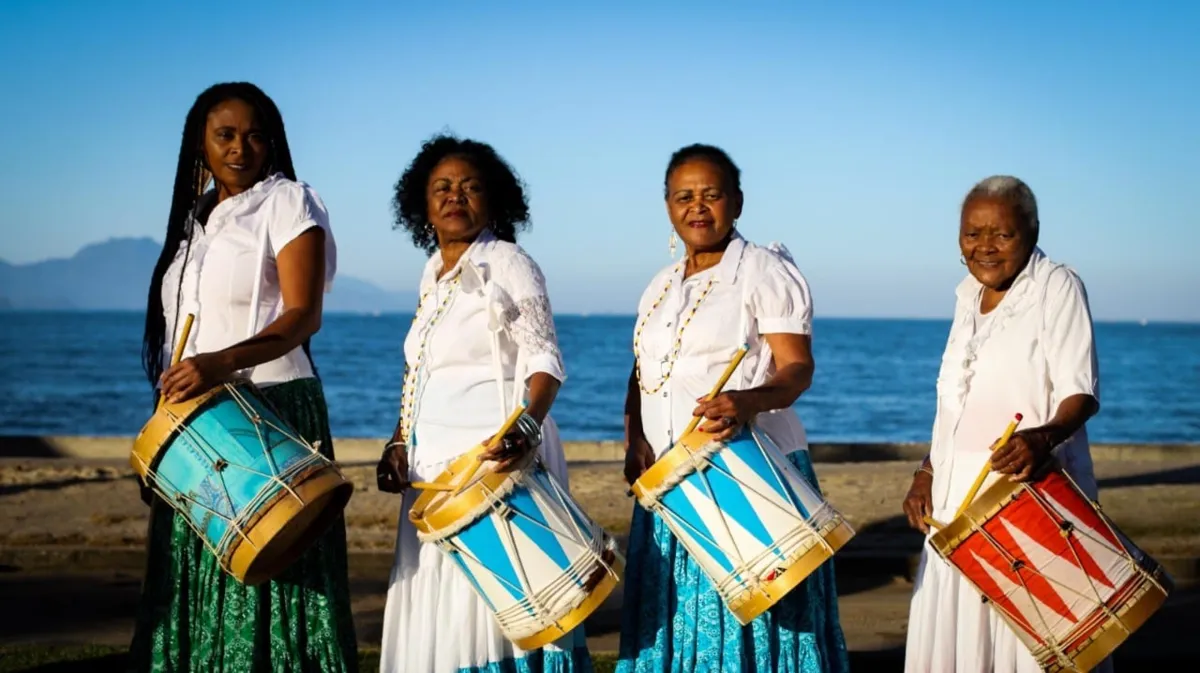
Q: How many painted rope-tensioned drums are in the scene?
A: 4